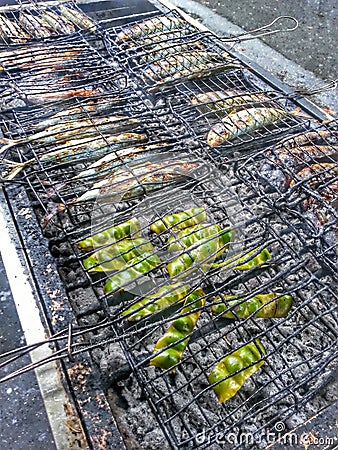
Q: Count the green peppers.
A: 11